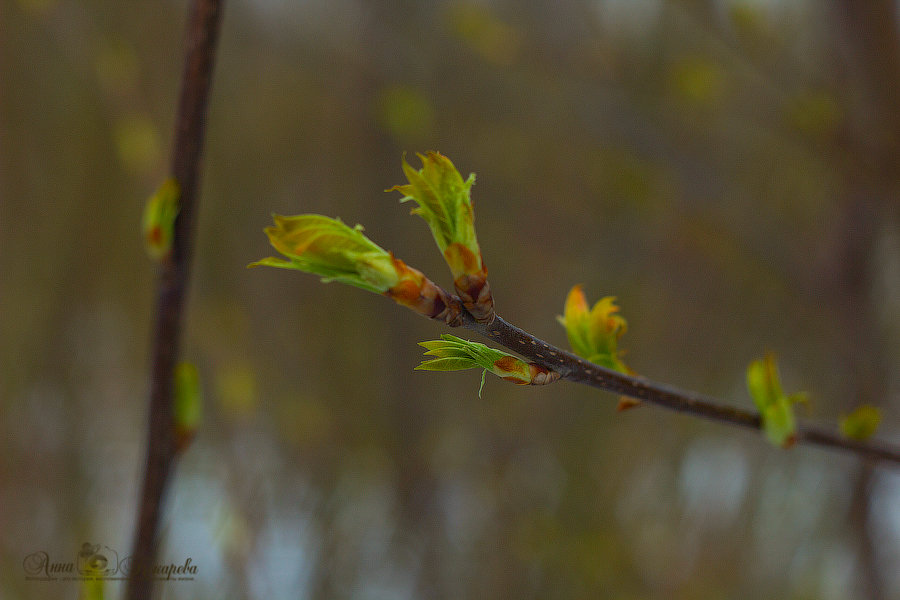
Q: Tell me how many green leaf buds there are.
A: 8